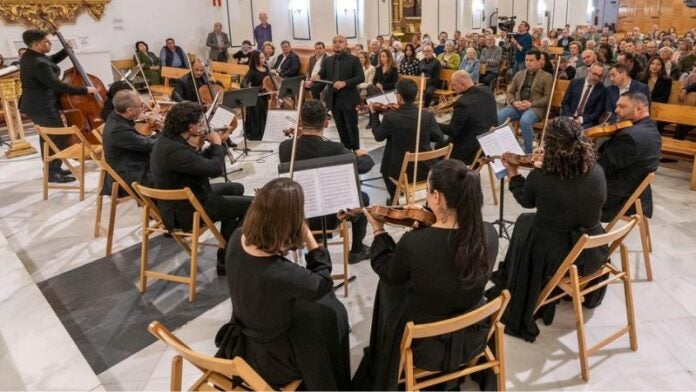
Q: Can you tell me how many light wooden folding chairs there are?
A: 11